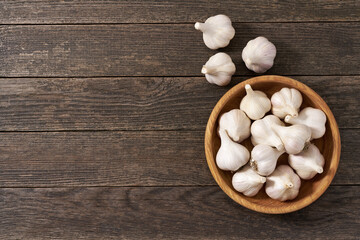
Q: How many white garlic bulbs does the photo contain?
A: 14